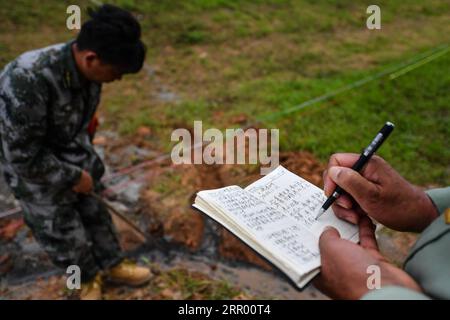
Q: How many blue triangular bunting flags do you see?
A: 0